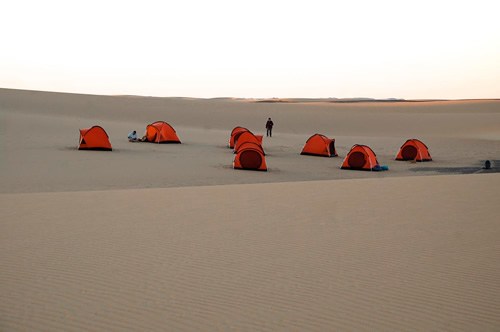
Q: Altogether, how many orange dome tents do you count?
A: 8